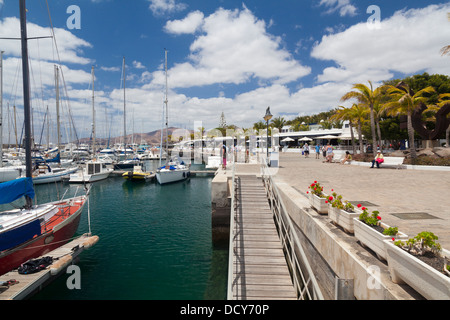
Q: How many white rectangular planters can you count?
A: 4